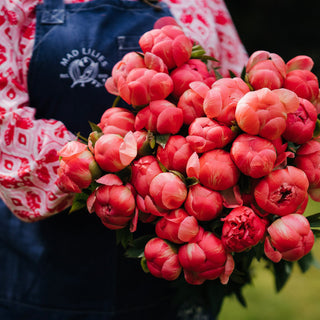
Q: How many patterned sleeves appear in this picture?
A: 2